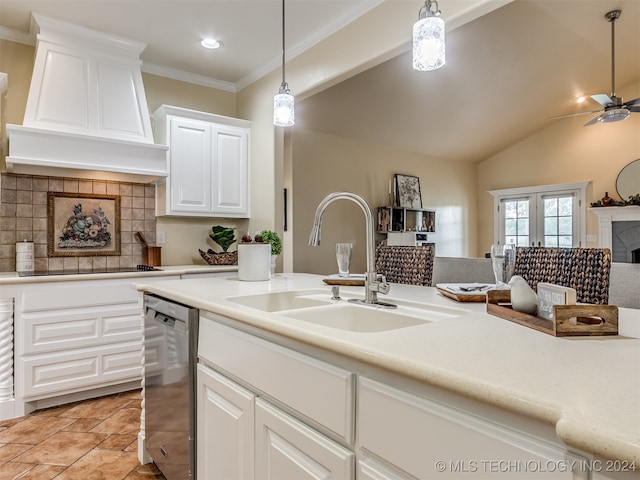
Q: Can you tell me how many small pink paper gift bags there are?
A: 0